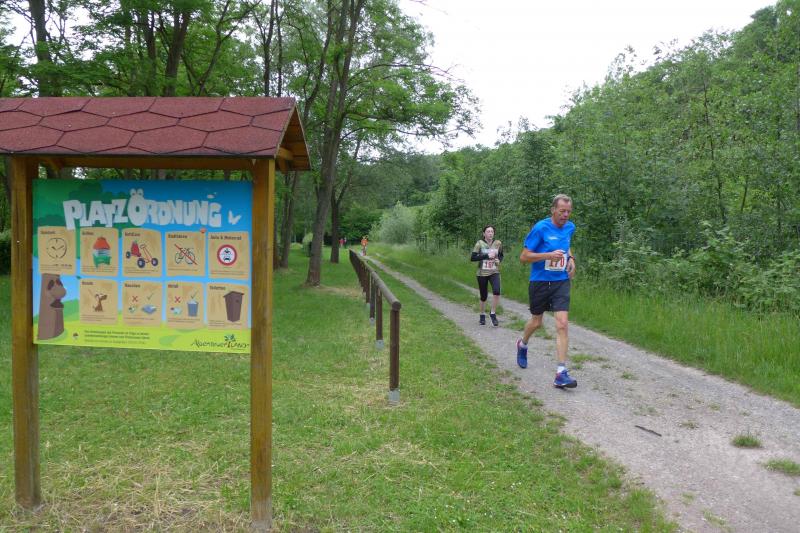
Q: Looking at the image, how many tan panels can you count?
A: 9